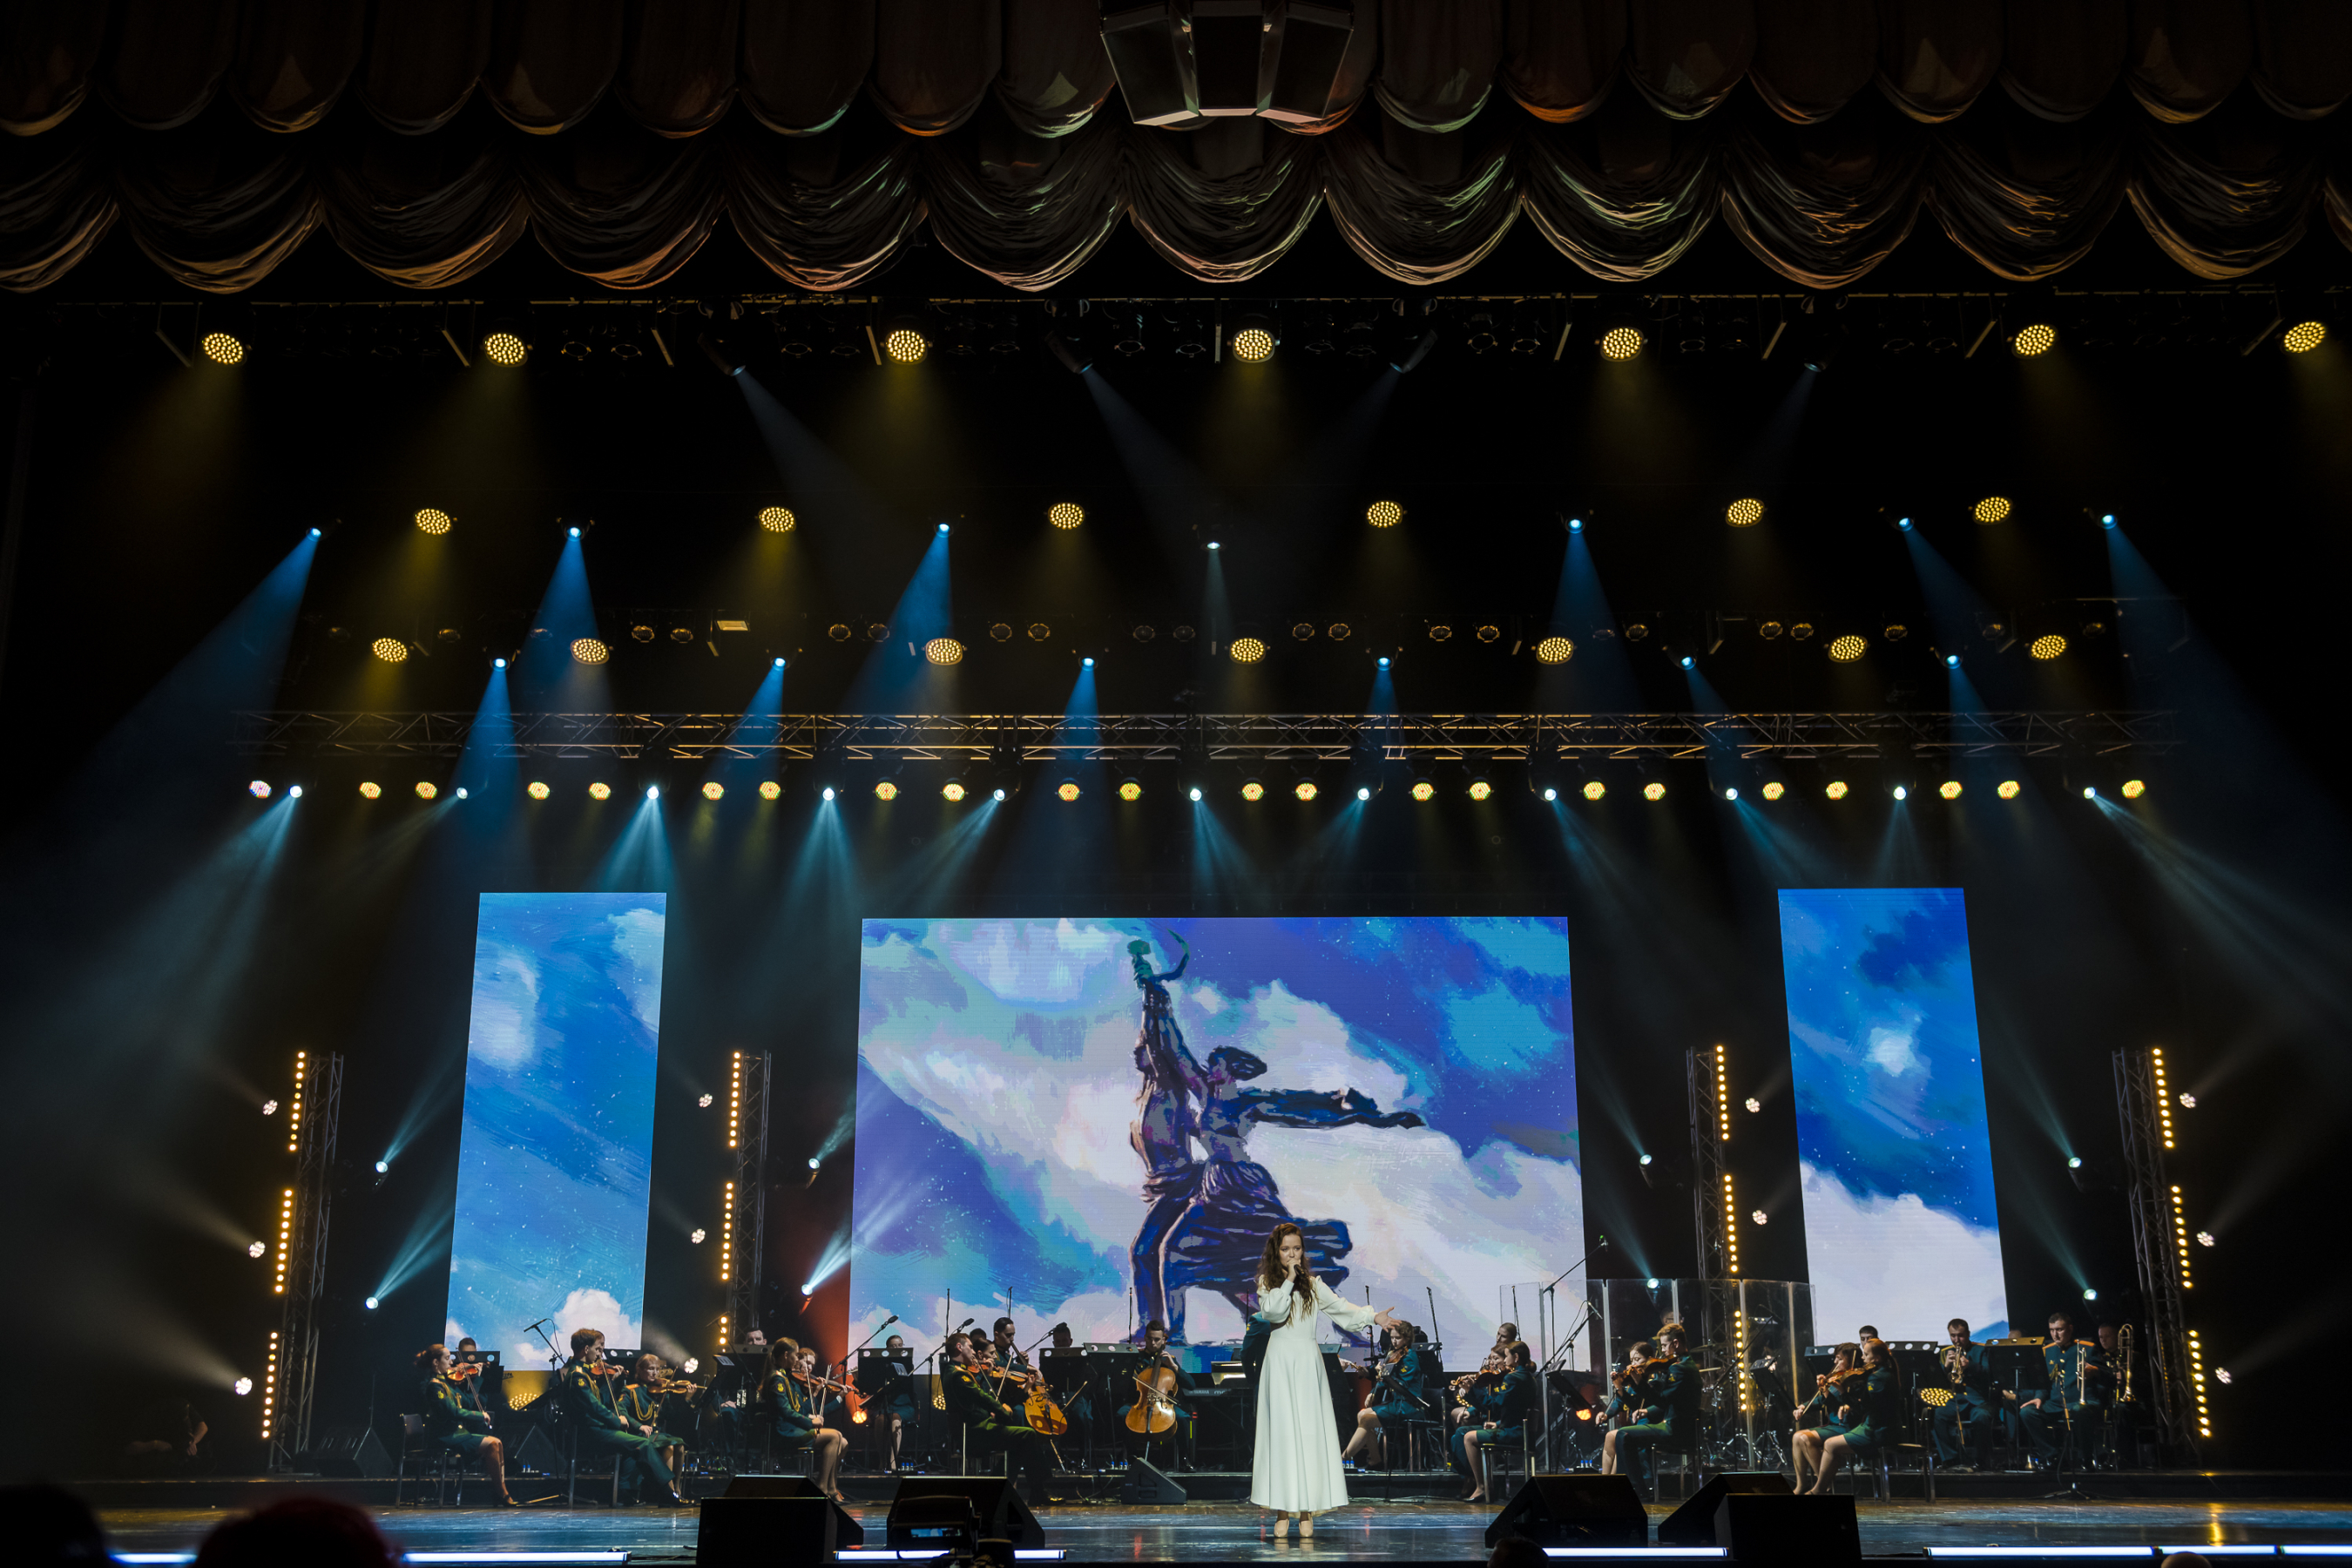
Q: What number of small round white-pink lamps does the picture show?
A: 11